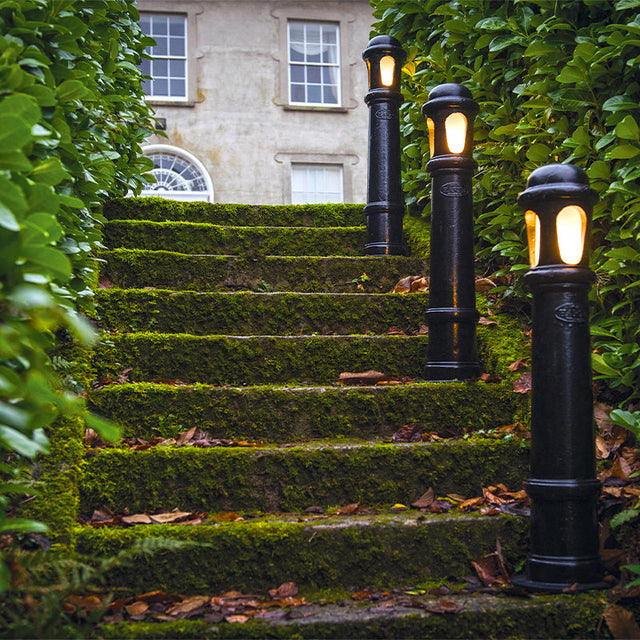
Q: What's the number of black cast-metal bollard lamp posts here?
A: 3